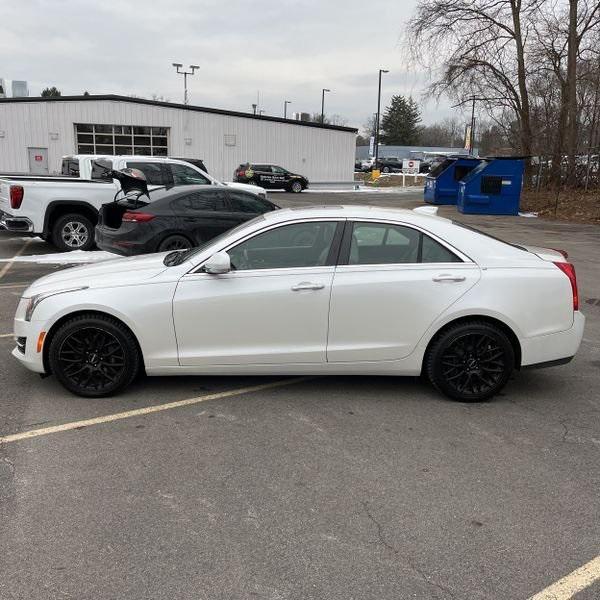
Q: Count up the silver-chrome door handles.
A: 2